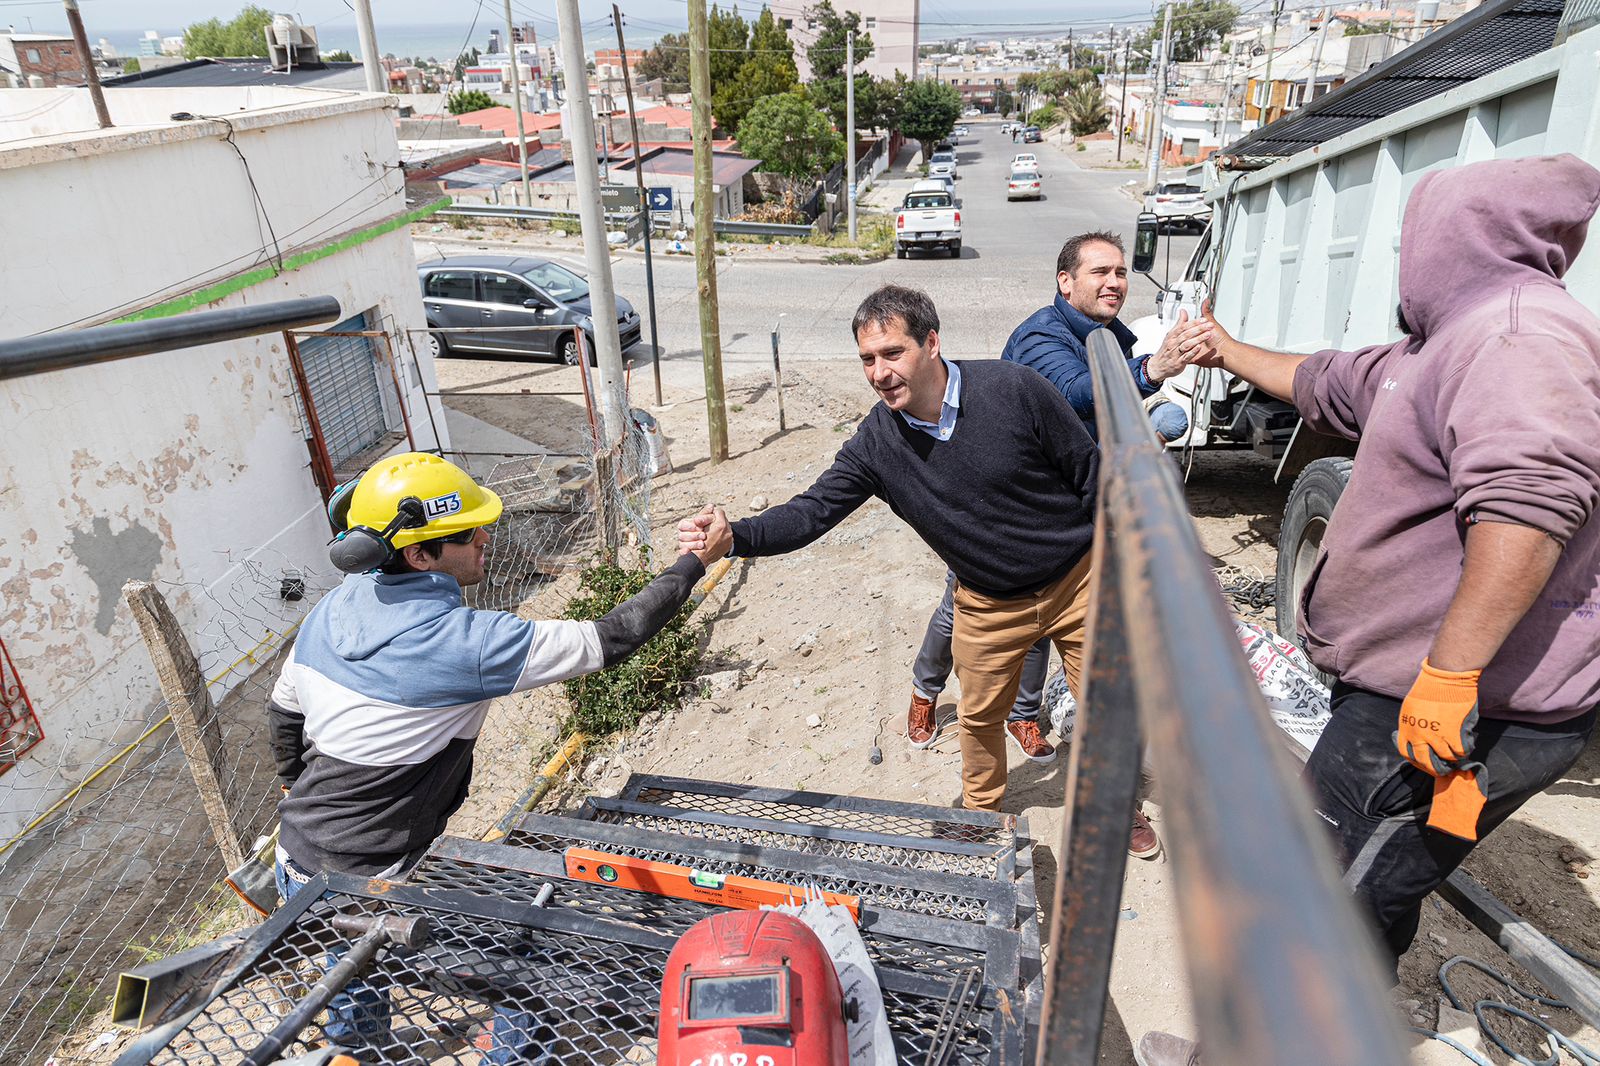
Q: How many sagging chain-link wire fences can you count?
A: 1